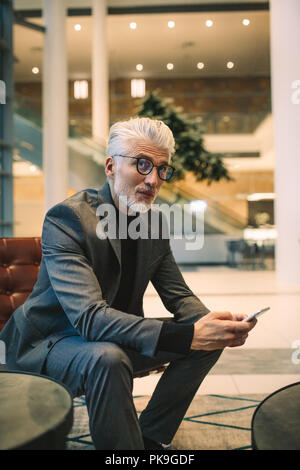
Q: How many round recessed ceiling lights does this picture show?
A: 10